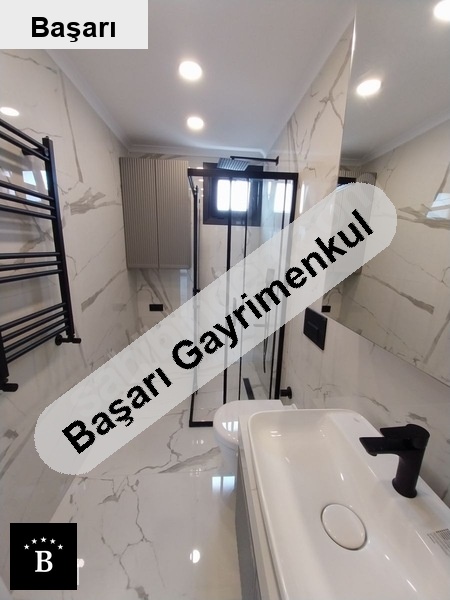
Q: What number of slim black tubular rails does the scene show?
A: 12